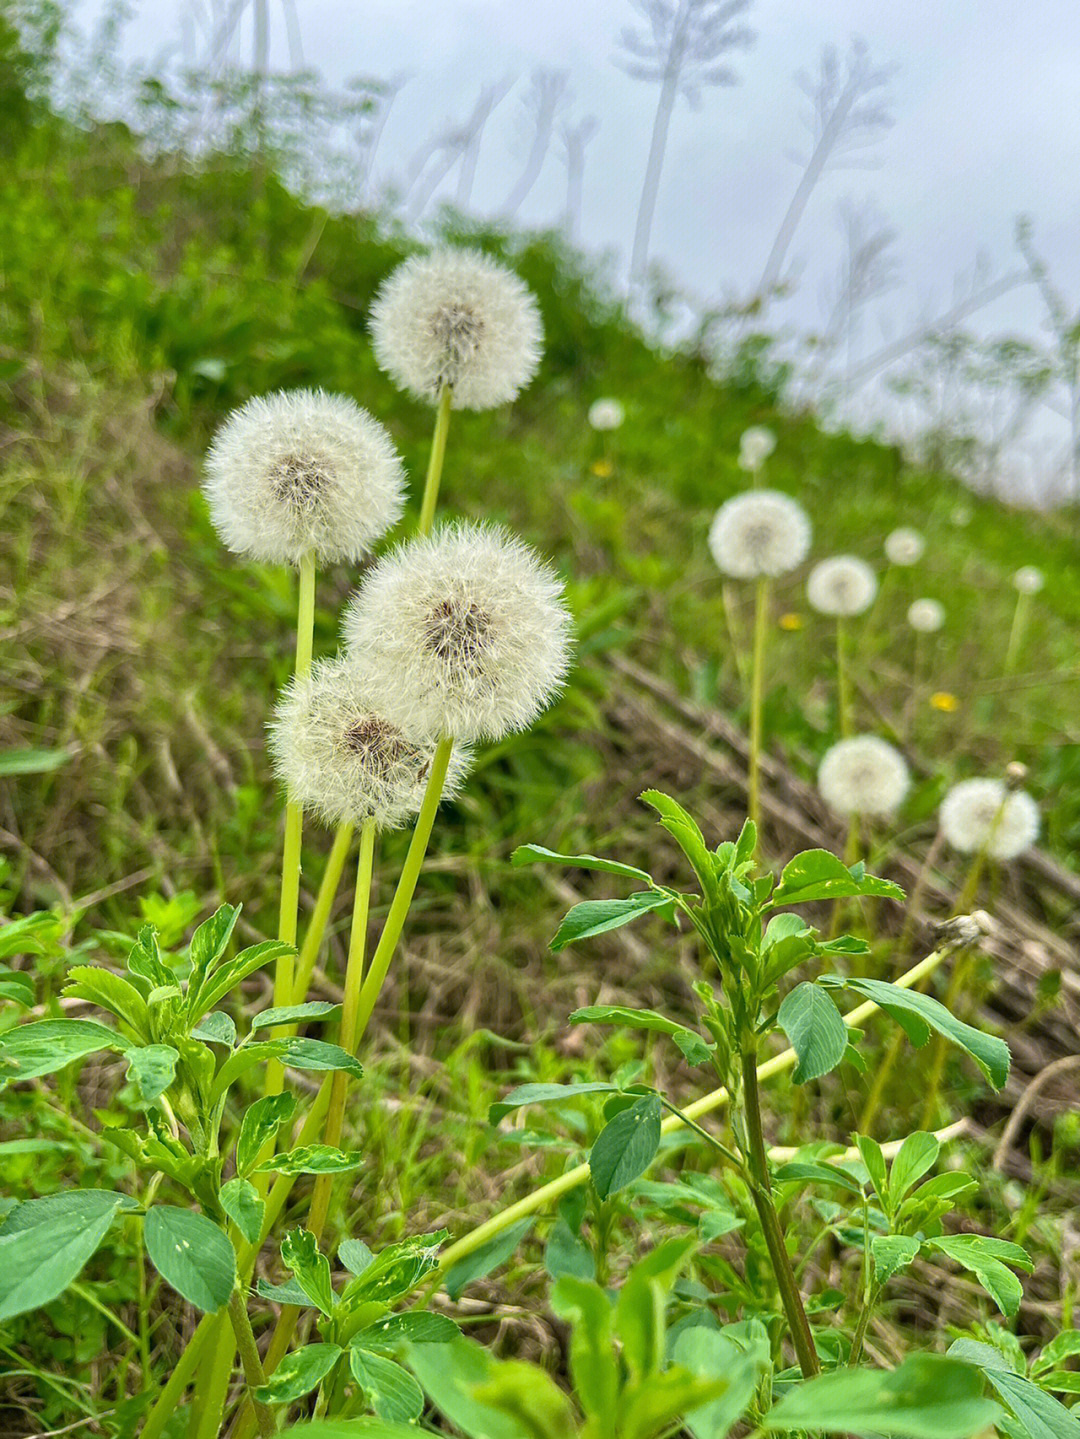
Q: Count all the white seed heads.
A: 13